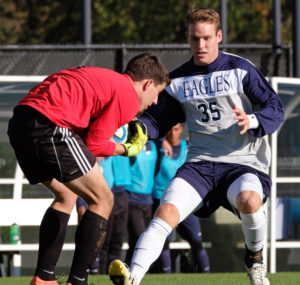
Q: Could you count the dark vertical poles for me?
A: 4